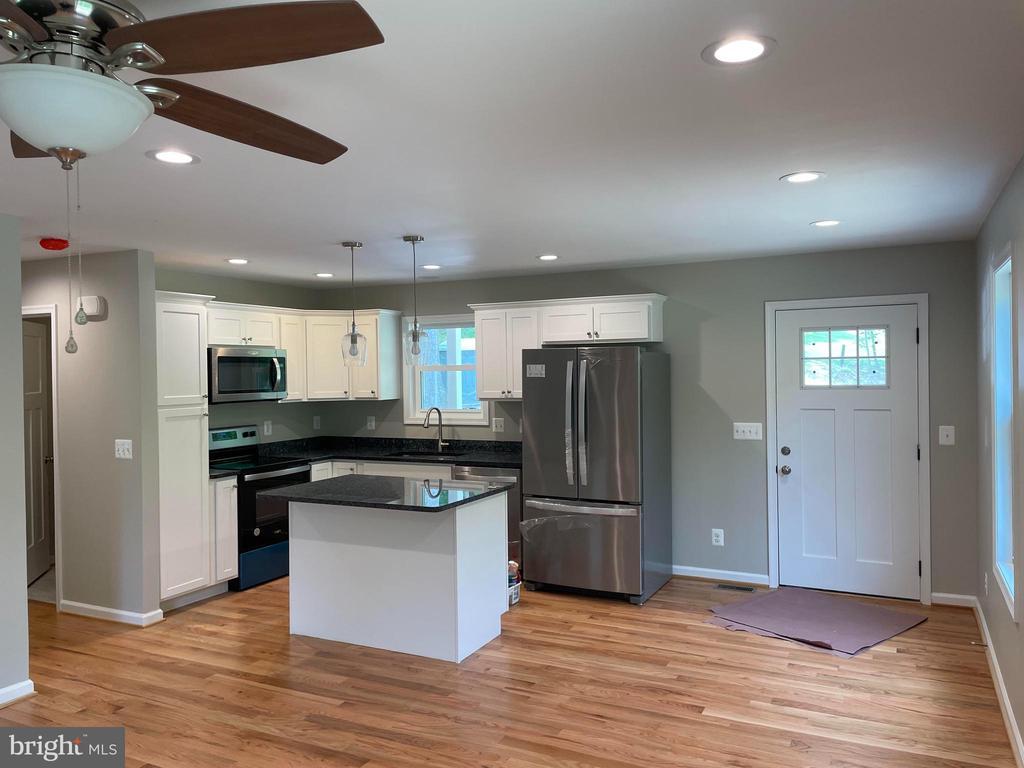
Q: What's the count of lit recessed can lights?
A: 8